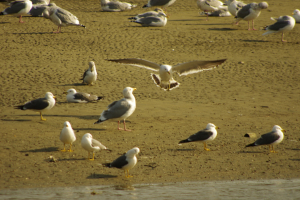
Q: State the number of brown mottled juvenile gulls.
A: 0